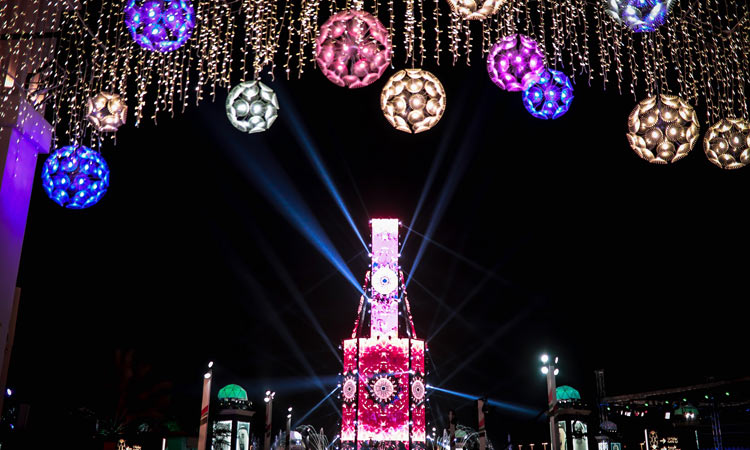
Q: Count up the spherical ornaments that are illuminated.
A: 12